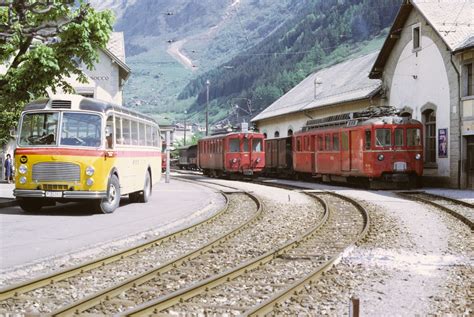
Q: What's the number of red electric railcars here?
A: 2